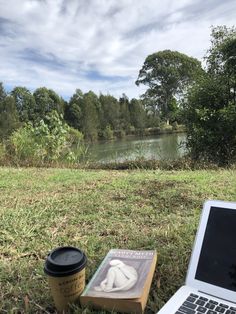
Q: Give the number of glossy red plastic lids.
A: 0